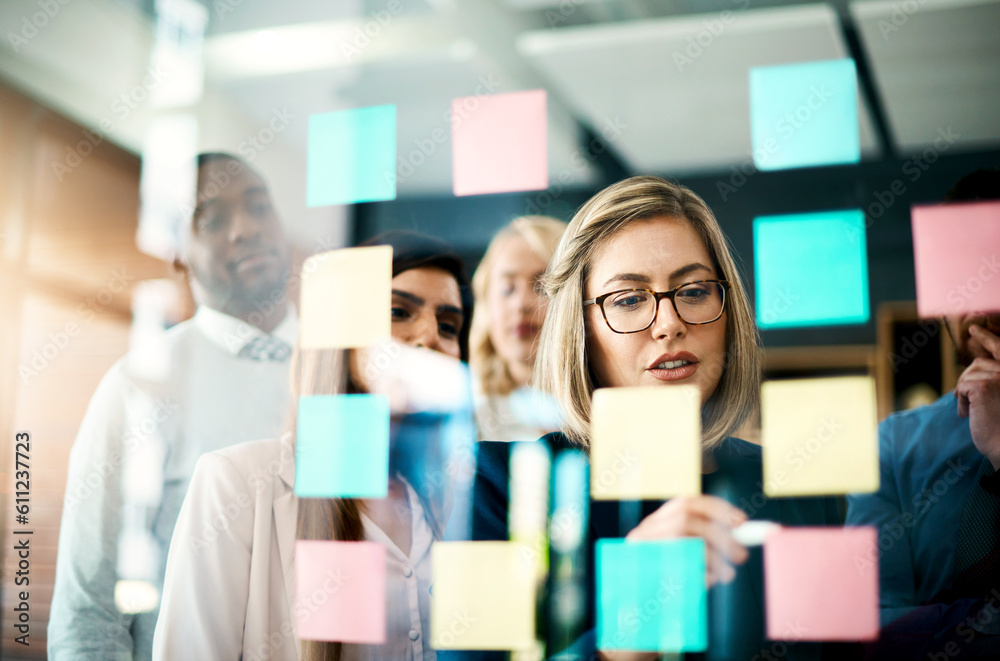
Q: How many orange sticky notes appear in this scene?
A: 0